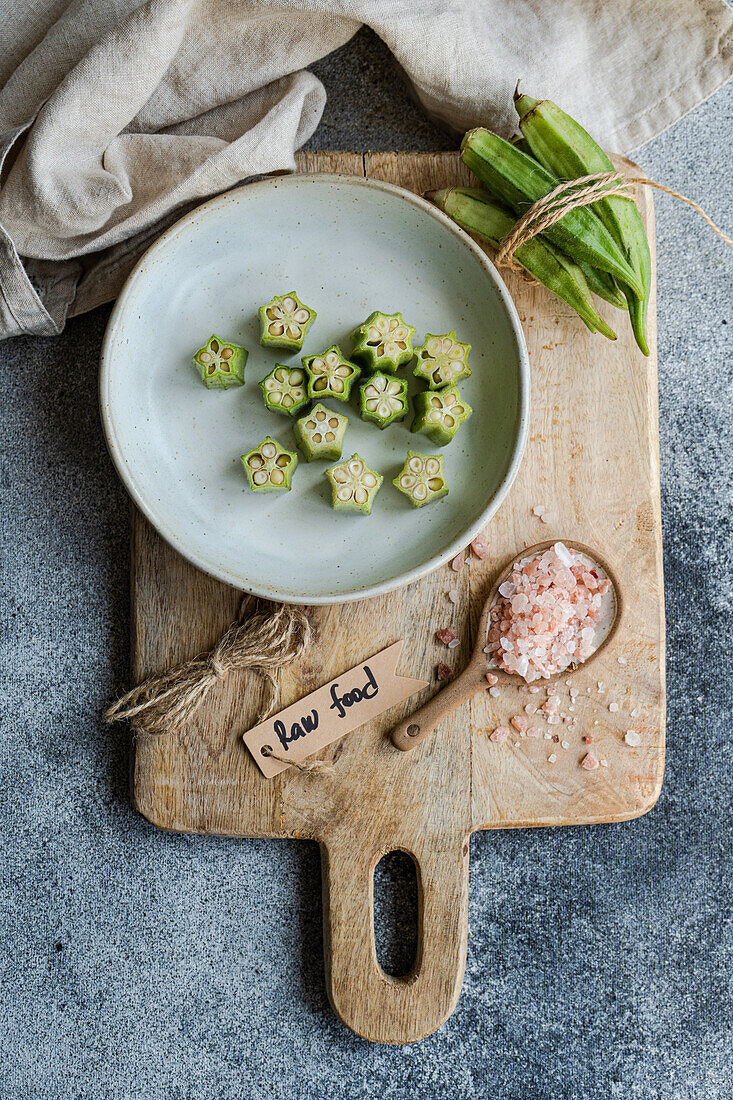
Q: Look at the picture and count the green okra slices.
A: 12